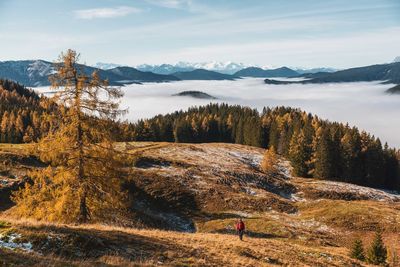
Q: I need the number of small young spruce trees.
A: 2